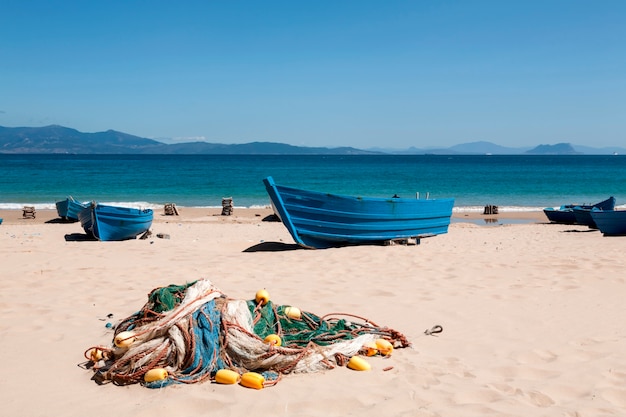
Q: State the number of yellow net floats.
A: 11